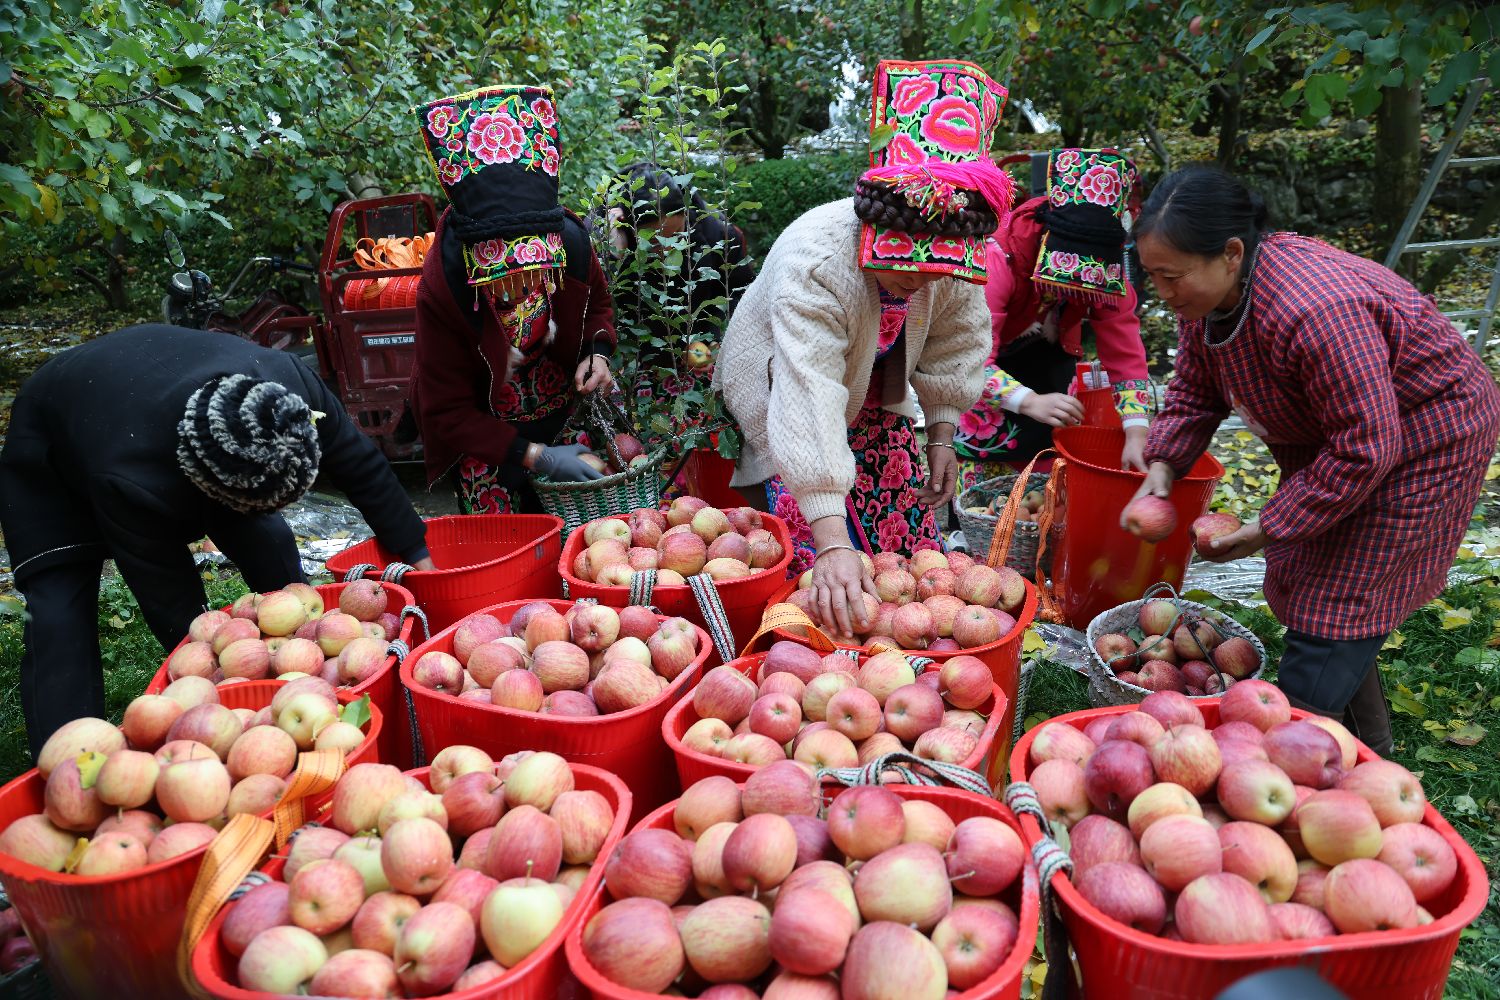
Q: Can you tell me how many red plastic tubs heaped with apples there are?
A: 9